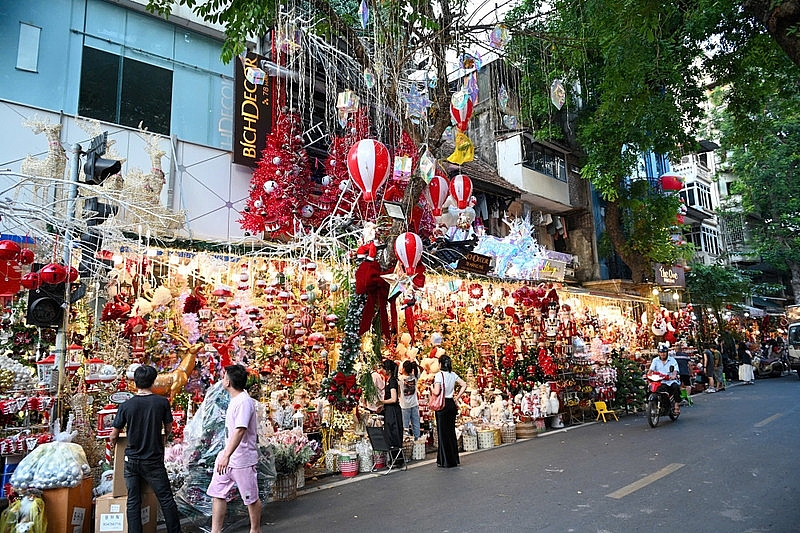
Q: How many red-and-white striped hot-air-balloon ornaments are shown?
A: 5